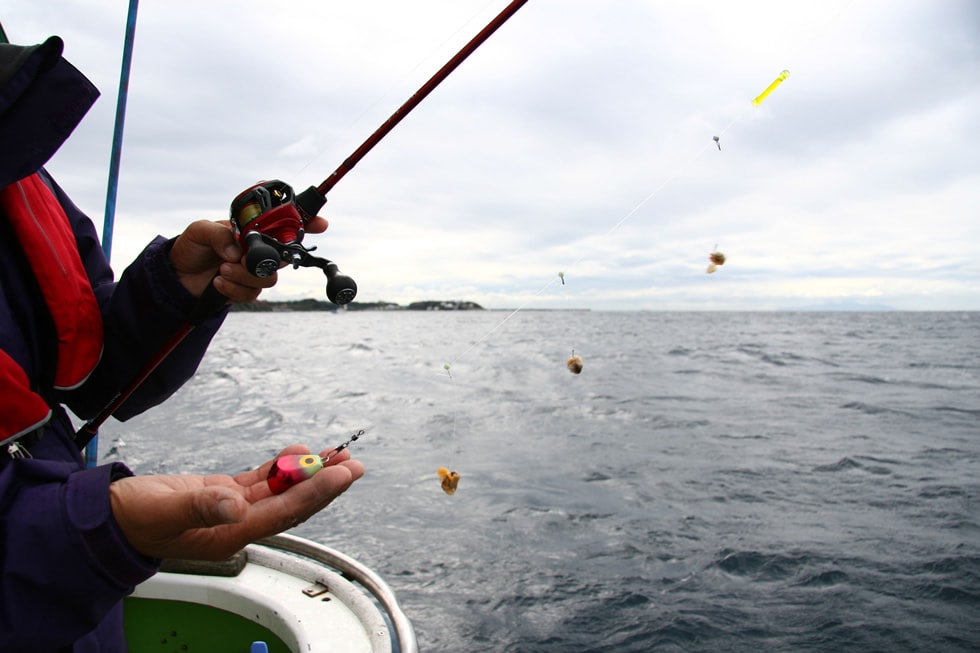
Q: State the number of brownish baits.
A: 3